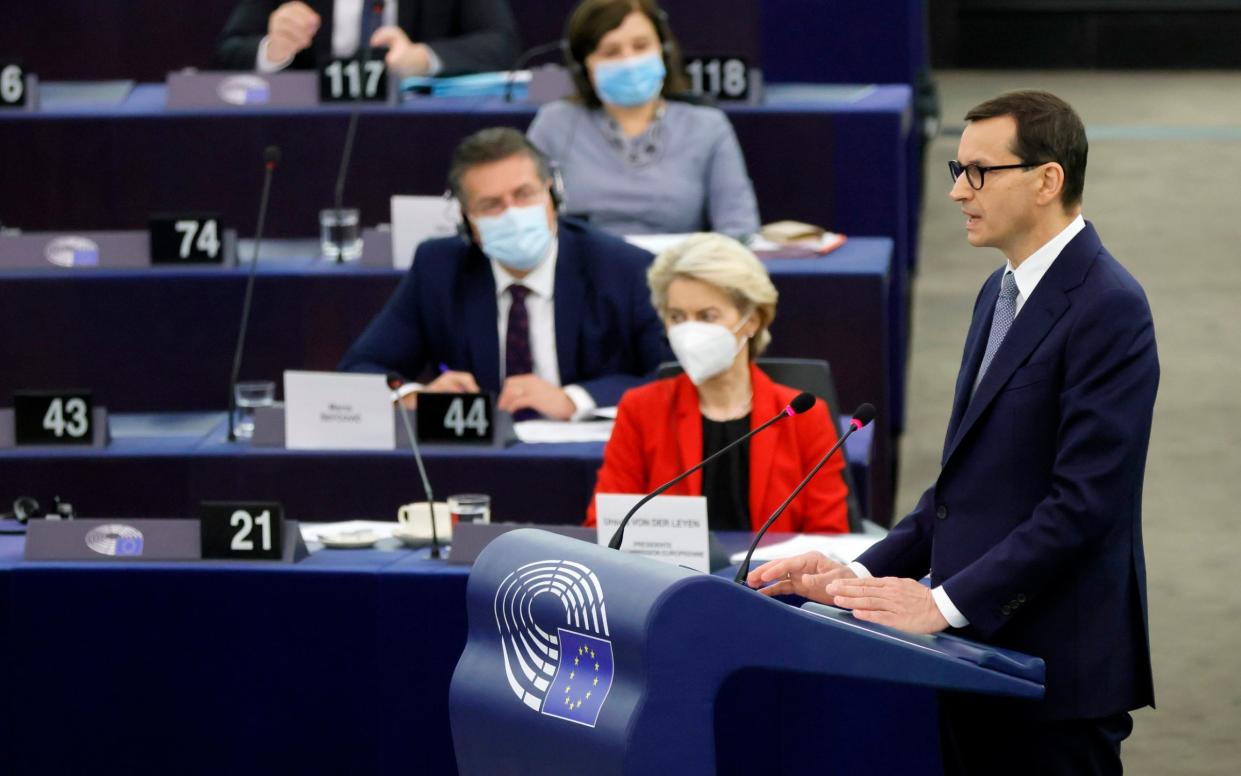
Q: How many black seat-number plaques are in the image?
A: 7